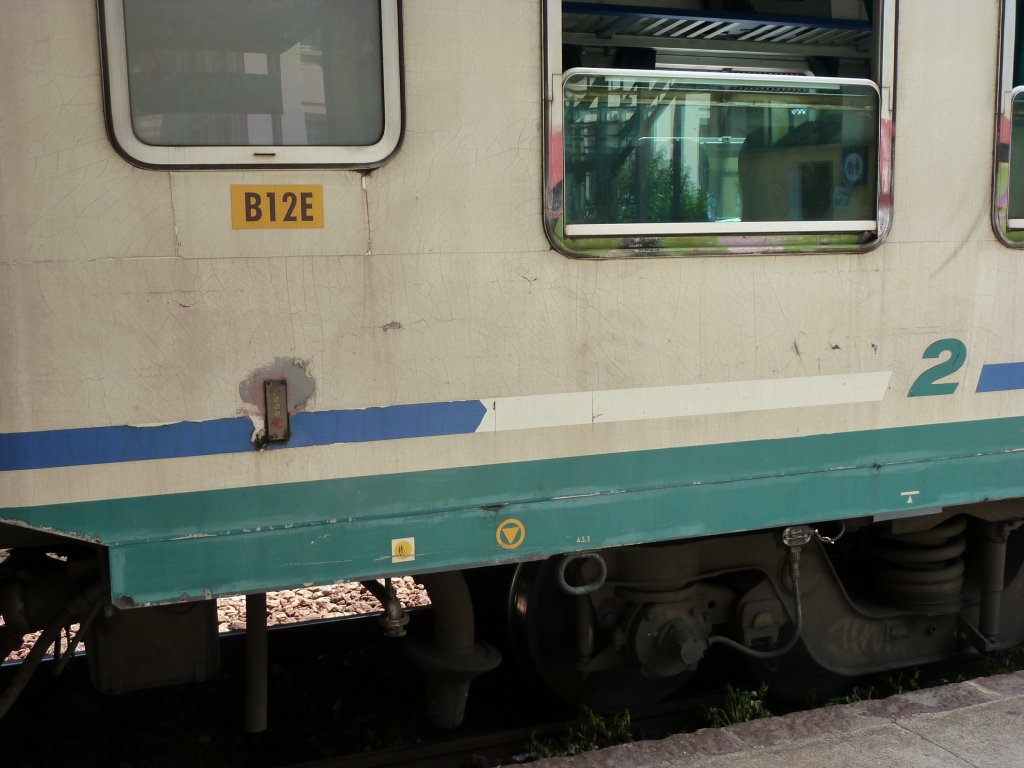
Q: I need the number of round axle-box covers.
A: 1